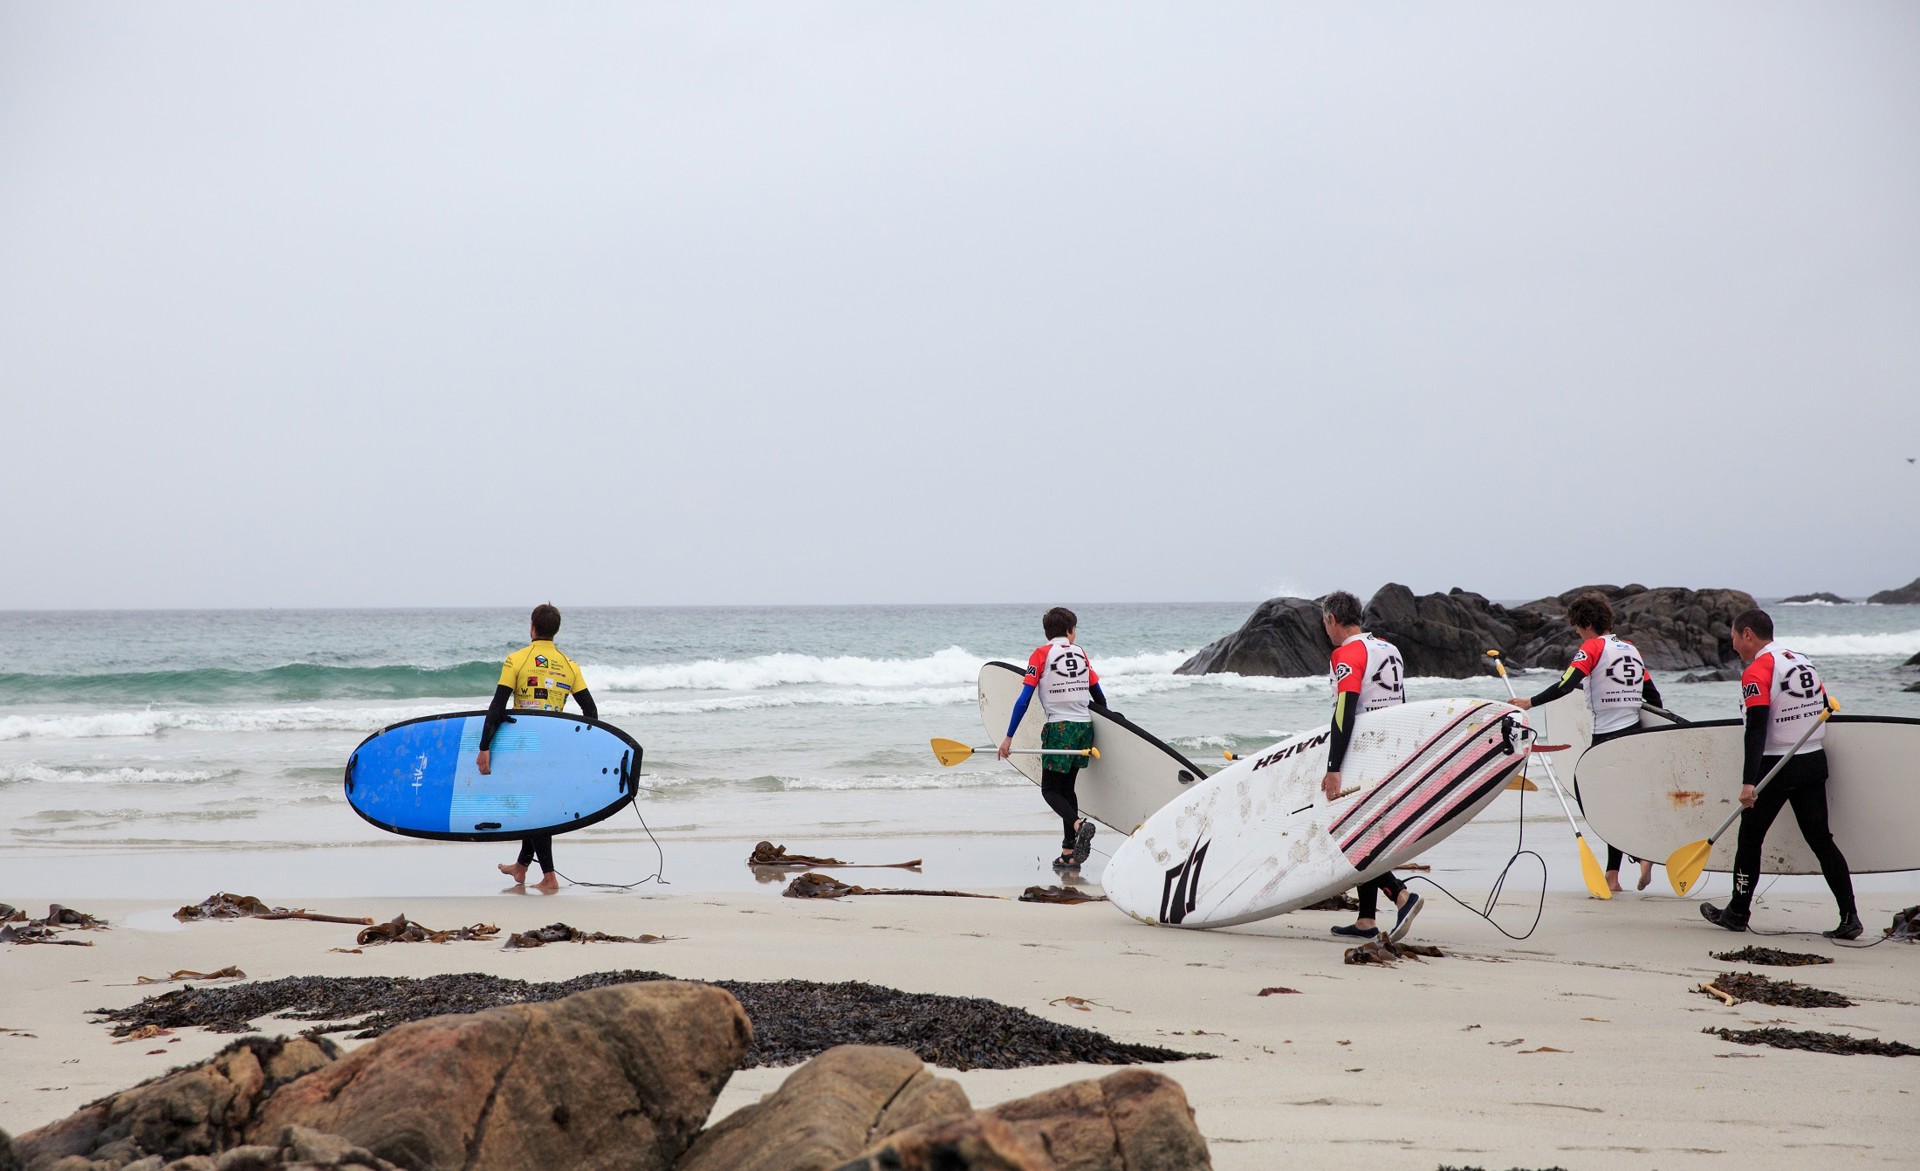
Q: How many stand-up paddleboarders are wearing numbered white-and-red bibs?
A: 4